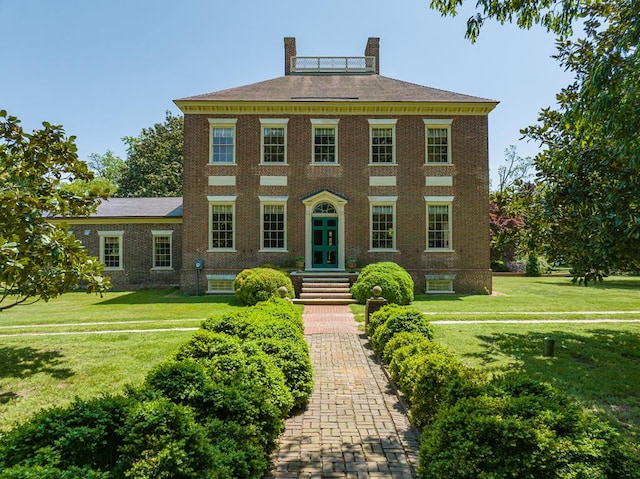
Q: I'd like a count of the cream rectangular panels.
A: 4